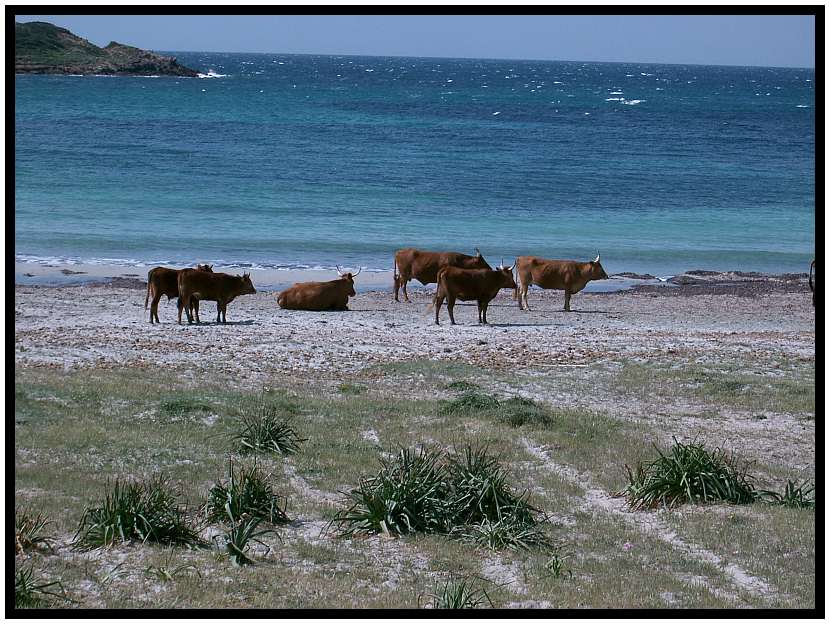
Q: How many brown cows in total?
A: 6